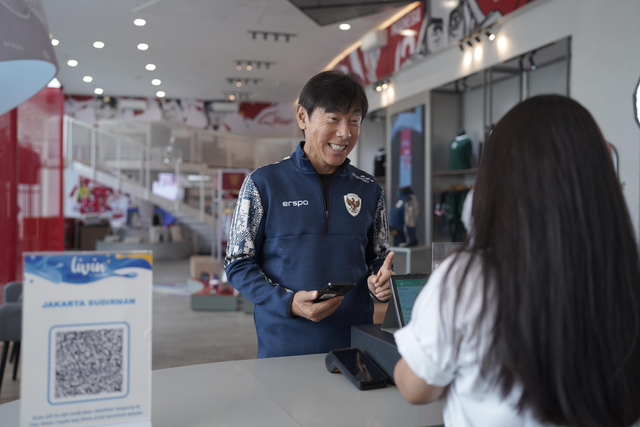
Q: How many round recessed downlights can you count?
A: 11